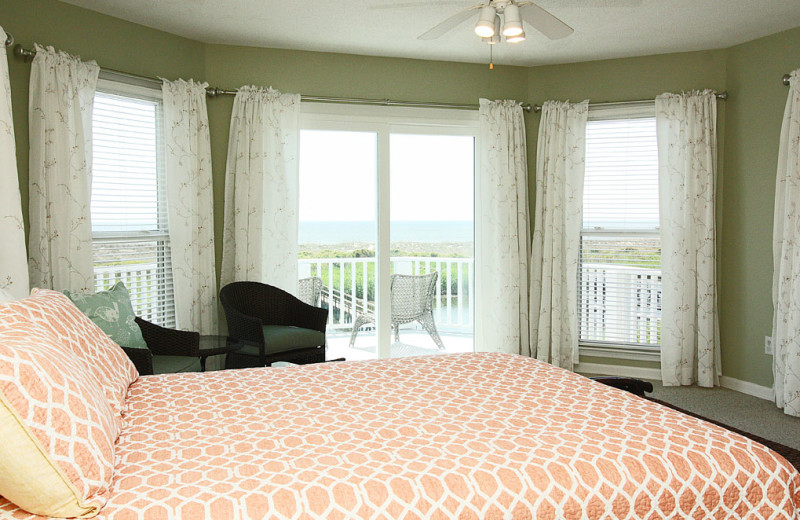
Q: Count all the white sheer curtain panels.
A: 8